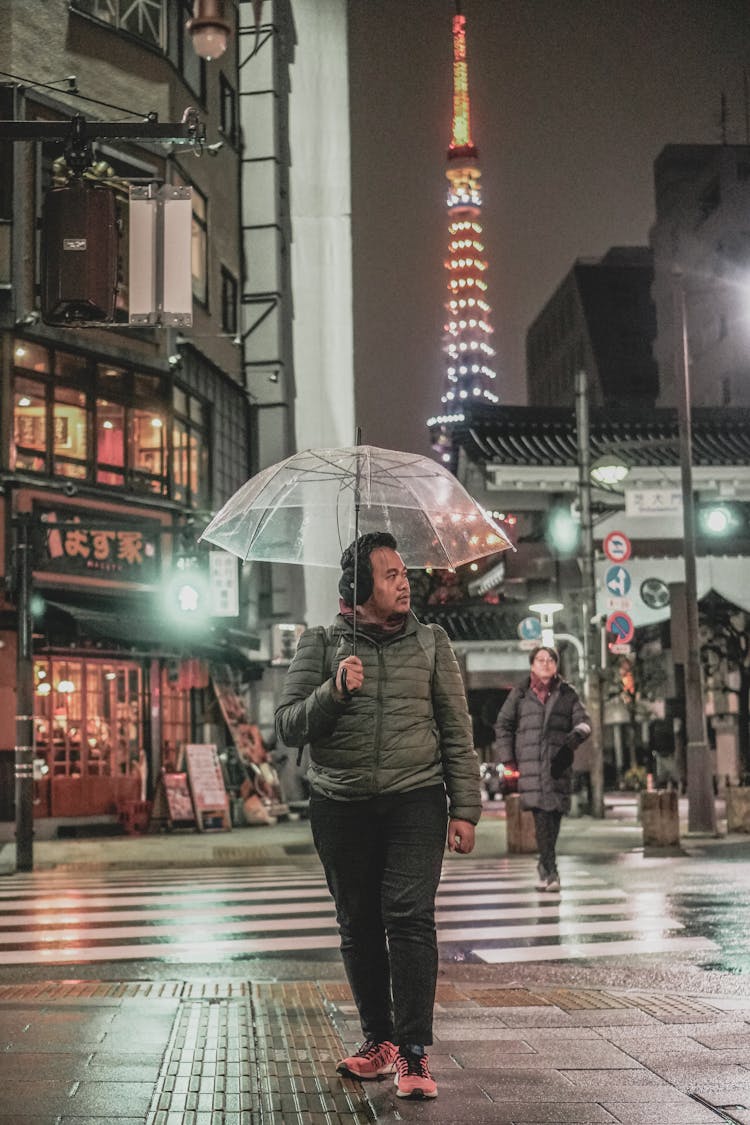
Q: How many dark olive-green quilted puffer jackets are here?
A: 1